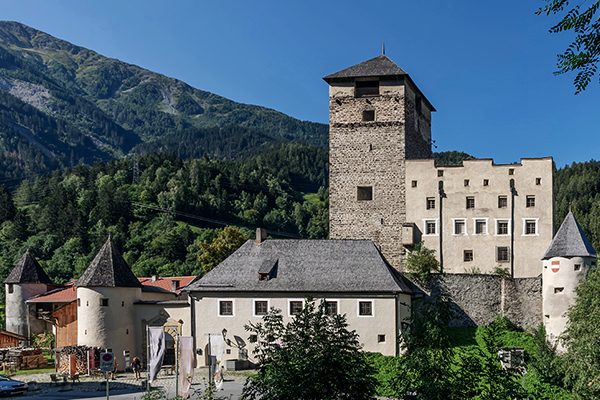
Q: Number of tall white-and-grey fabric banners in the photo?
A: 3